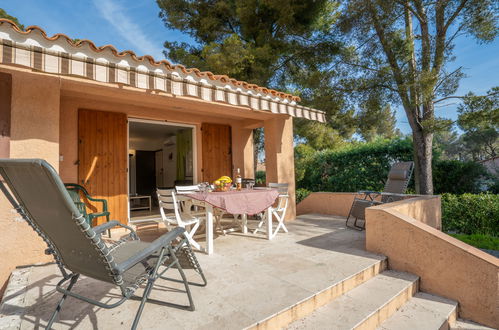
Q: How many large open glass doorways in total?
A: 1